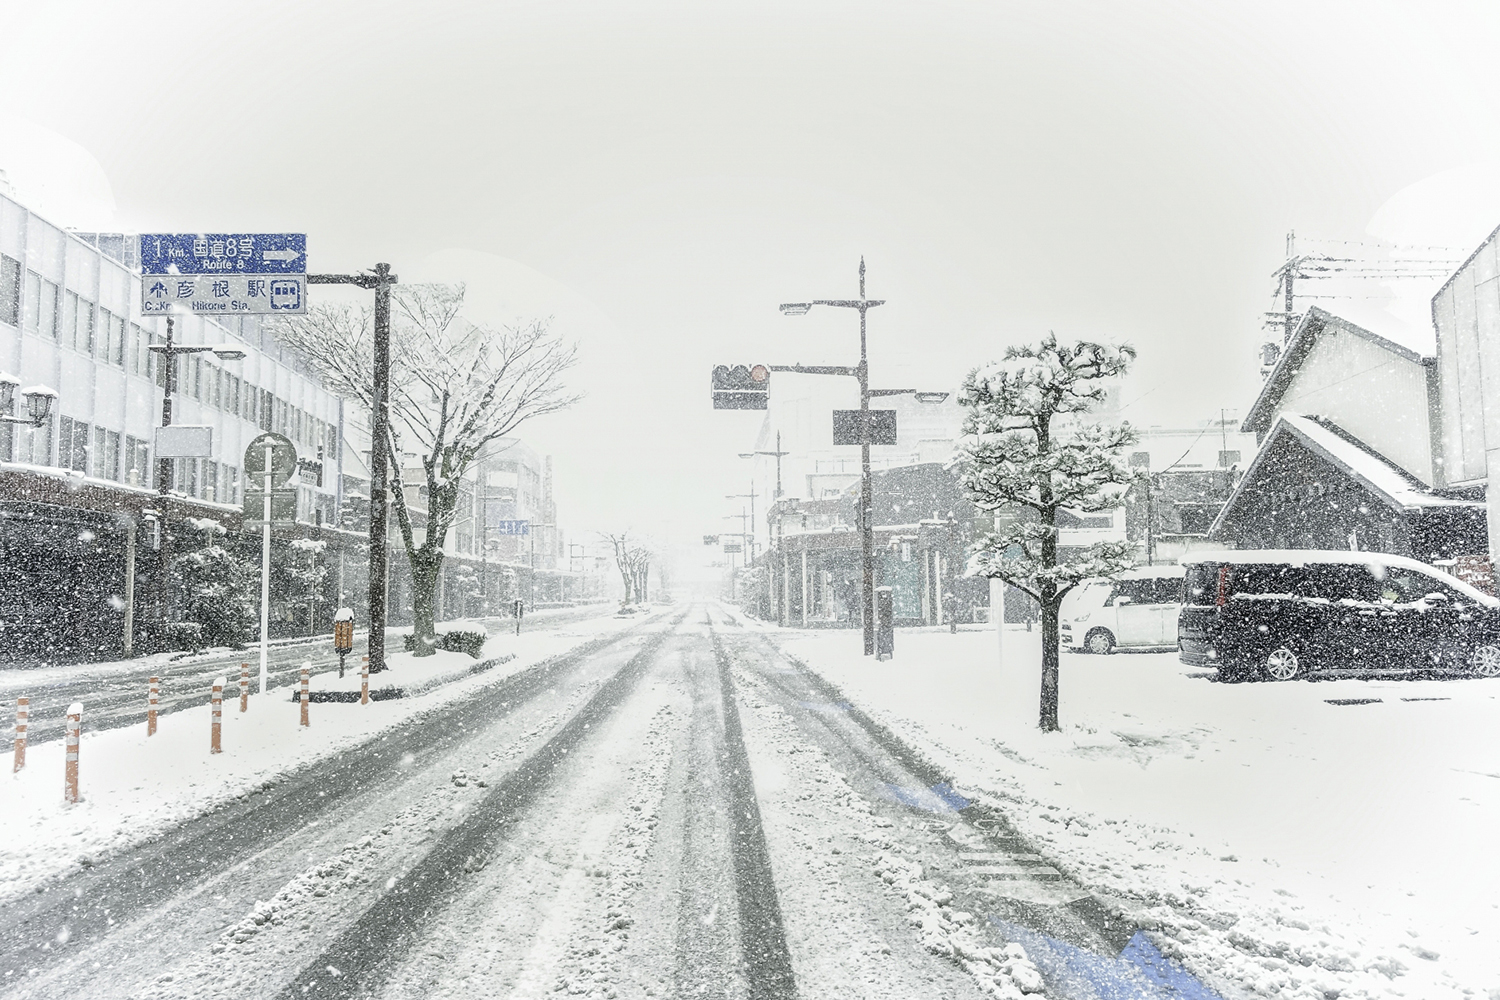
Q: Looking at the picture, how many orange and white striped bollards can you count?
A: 7